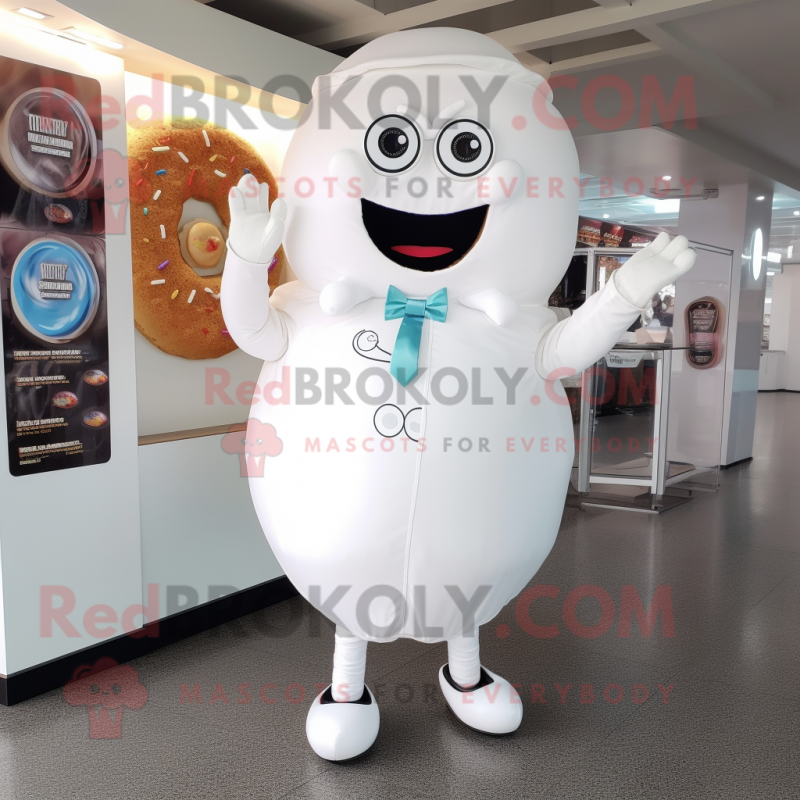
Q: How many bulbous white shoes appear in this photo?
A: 2